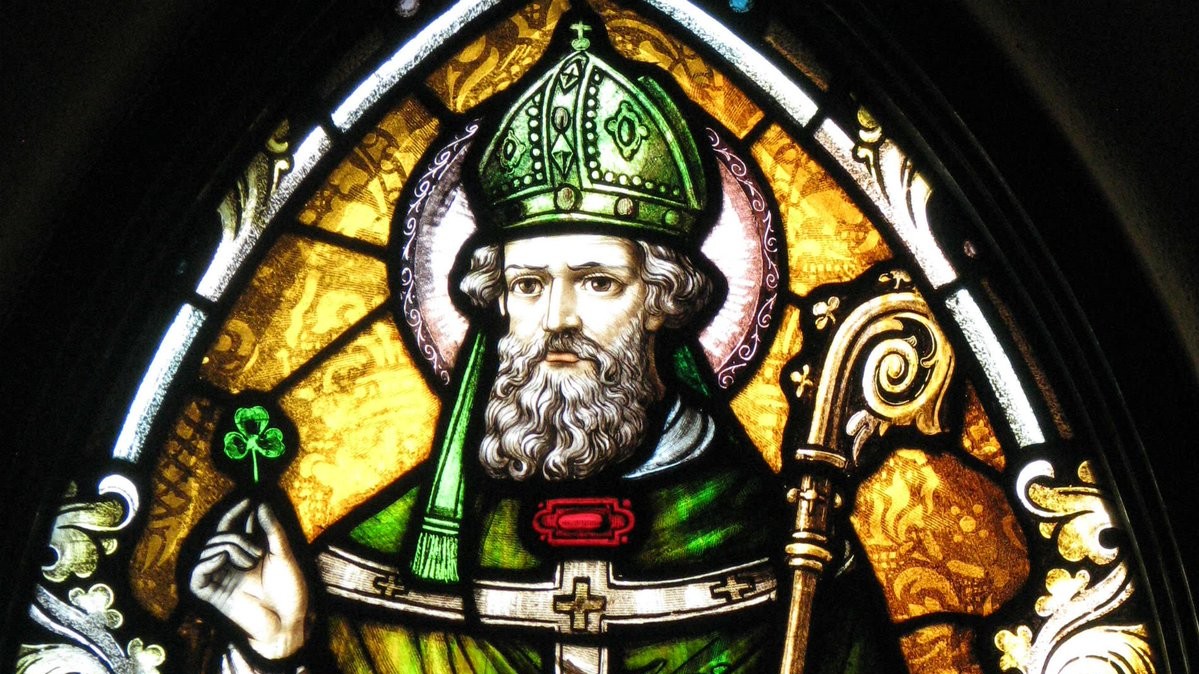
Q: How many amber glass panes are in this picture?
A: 11